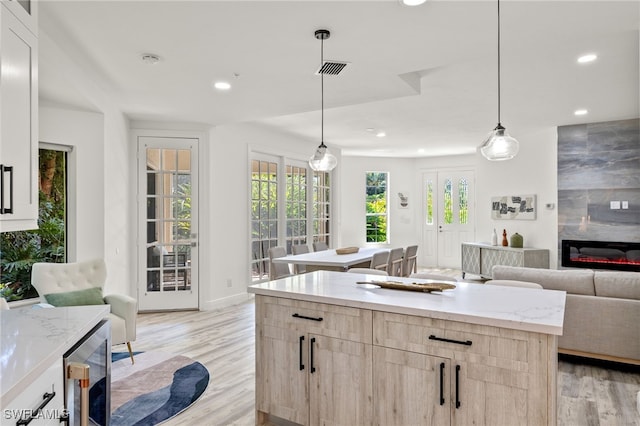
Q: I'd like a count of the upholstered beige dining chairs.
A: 6